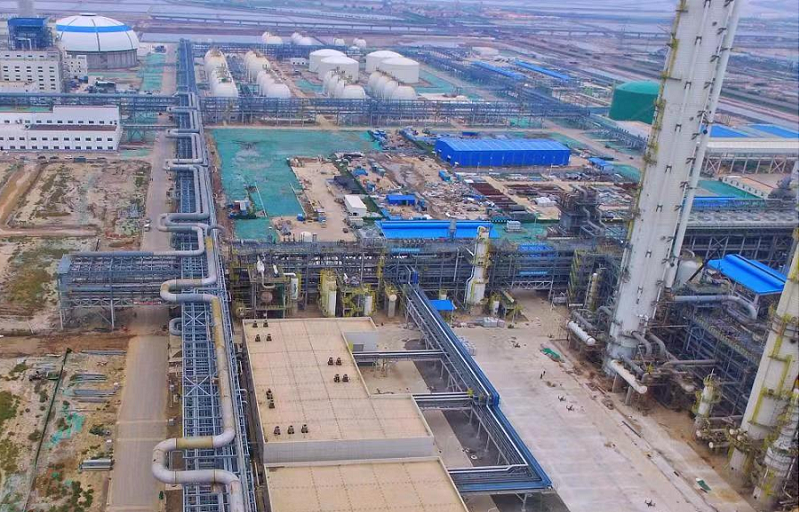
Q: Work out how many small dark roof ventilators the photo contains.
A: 13